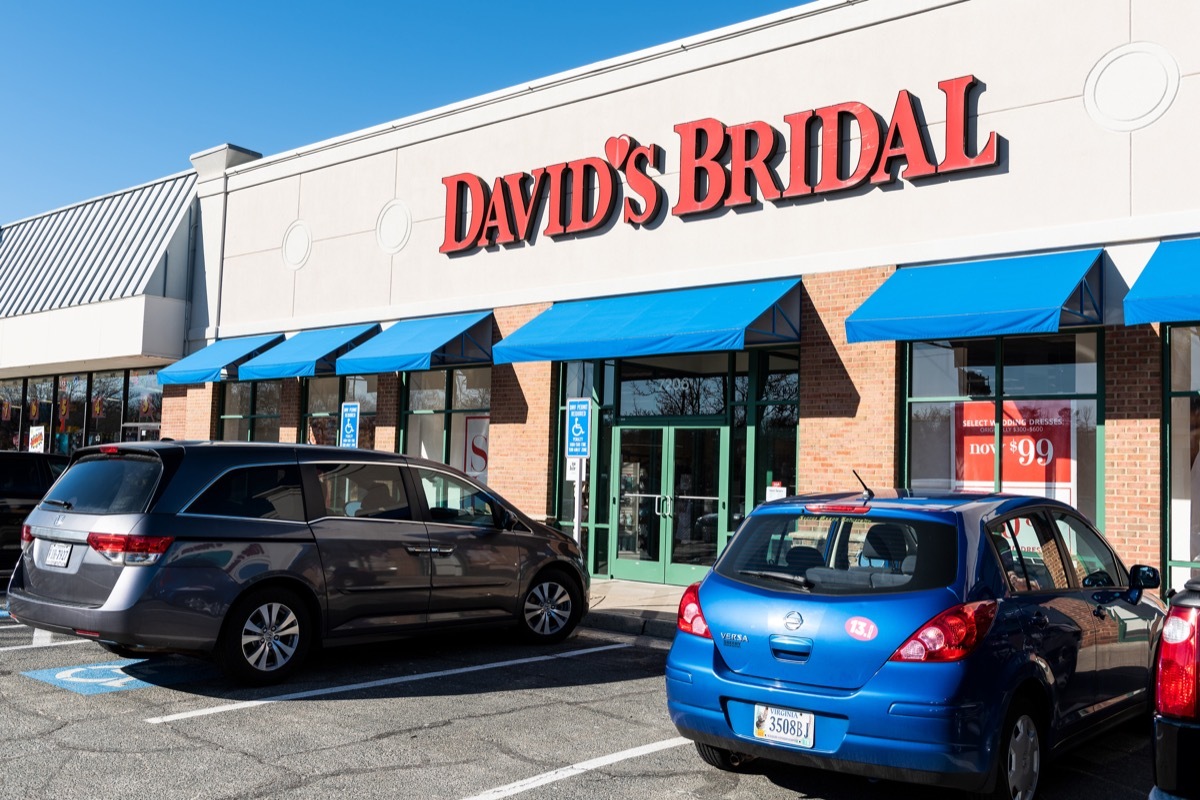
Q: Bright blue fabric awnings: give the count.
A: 6